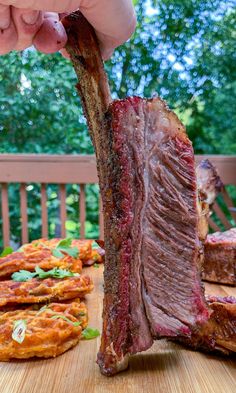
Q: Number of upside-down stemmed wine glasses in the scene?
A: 0